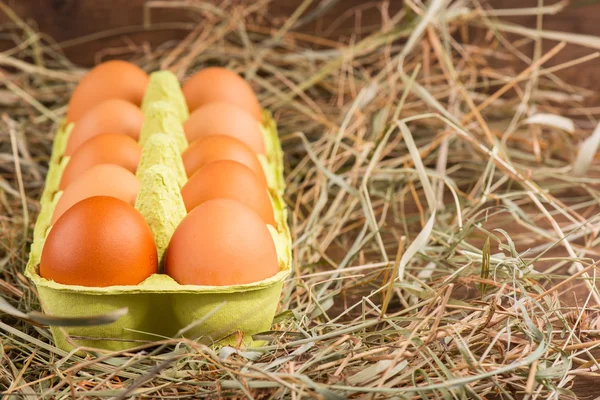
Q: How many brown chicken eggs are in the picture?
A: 10